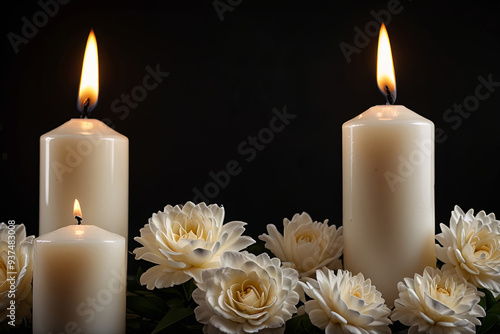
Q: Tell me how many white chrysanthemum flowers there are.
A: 7